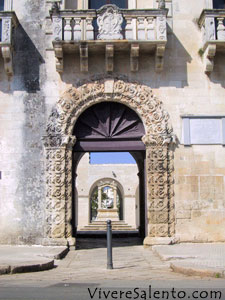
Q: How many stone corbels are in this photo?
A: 7